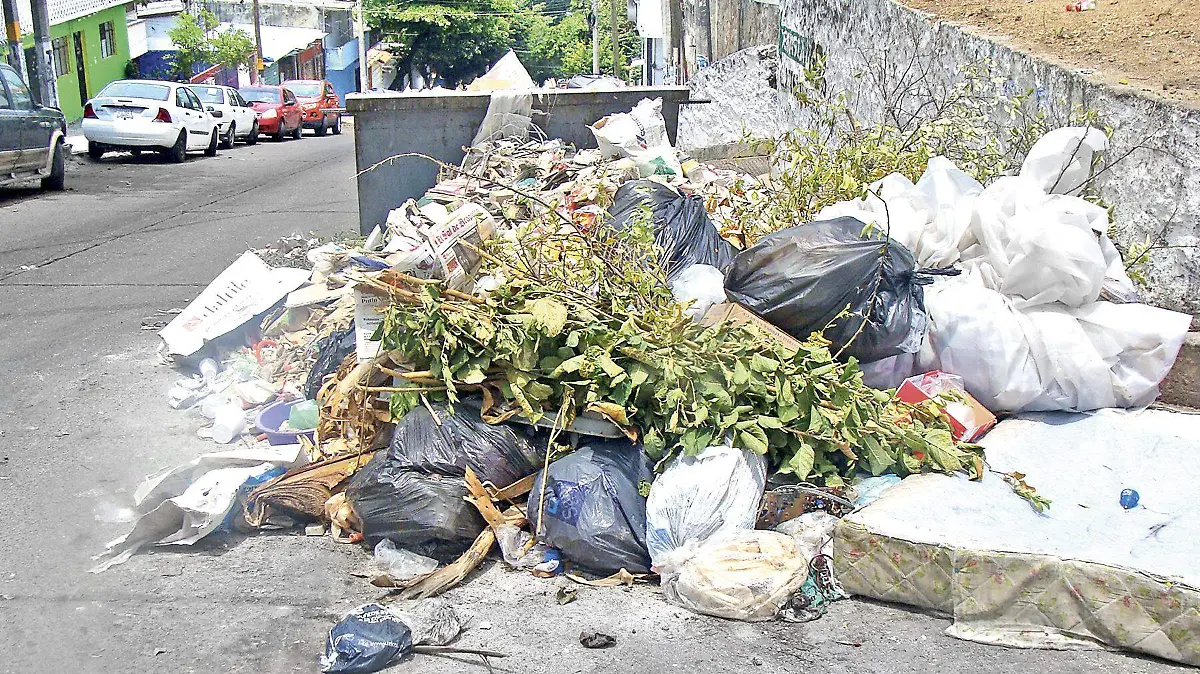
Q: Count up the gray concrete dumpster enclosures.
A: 1